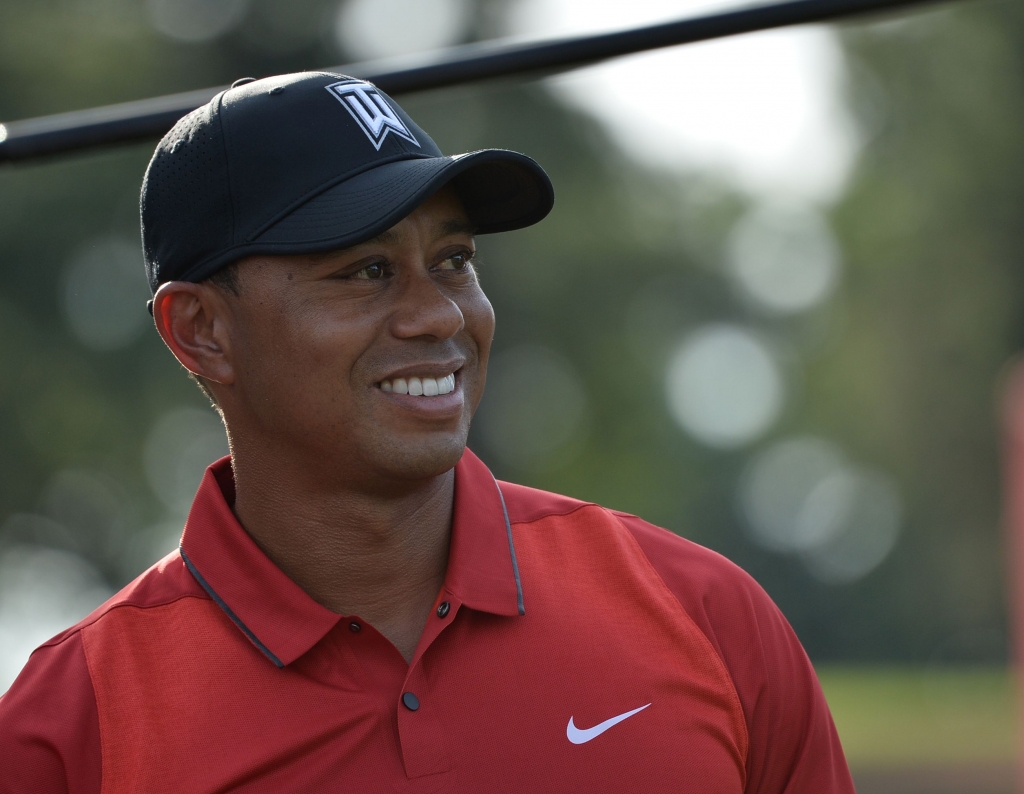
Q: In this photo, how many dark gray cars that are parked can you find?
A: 0